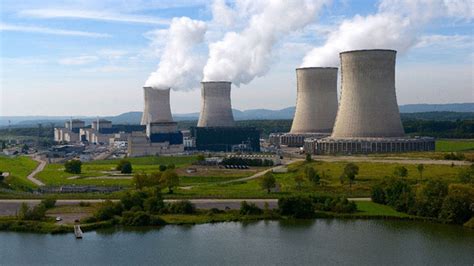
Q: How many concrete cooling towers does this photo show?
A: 4